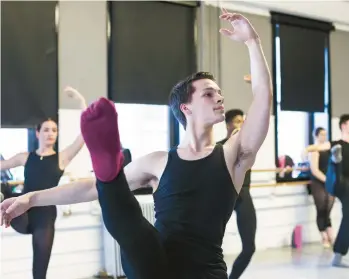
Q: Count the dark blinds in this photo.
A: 3